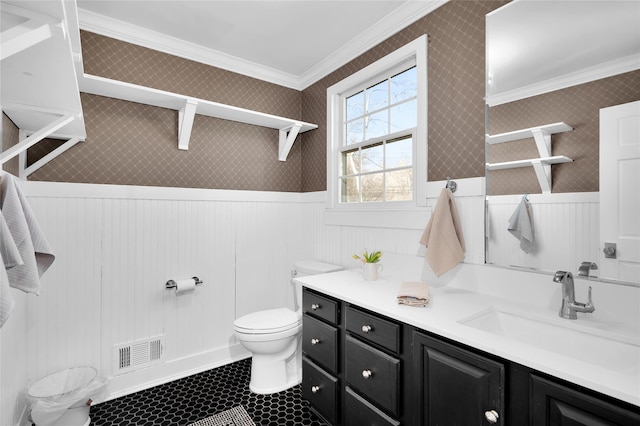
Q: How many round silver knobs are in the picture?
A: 6